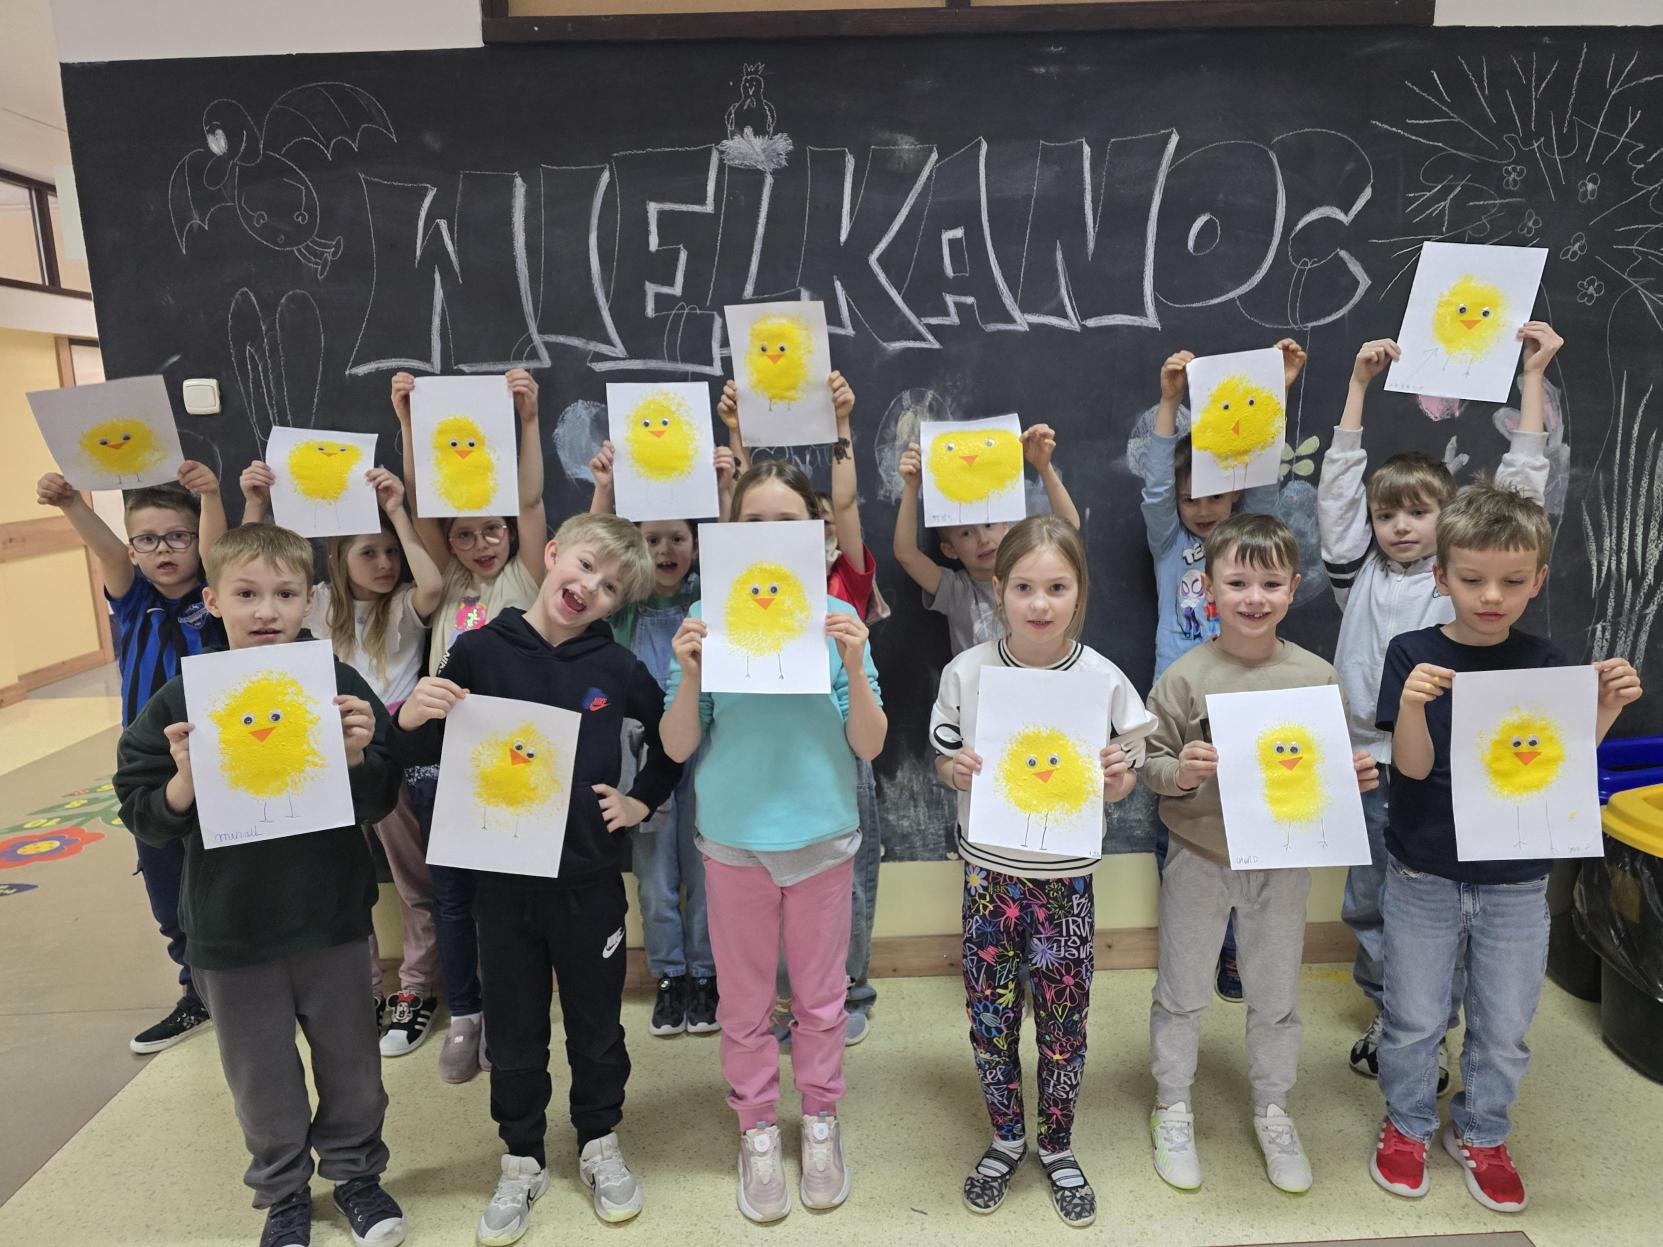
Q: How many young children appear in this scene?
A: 14